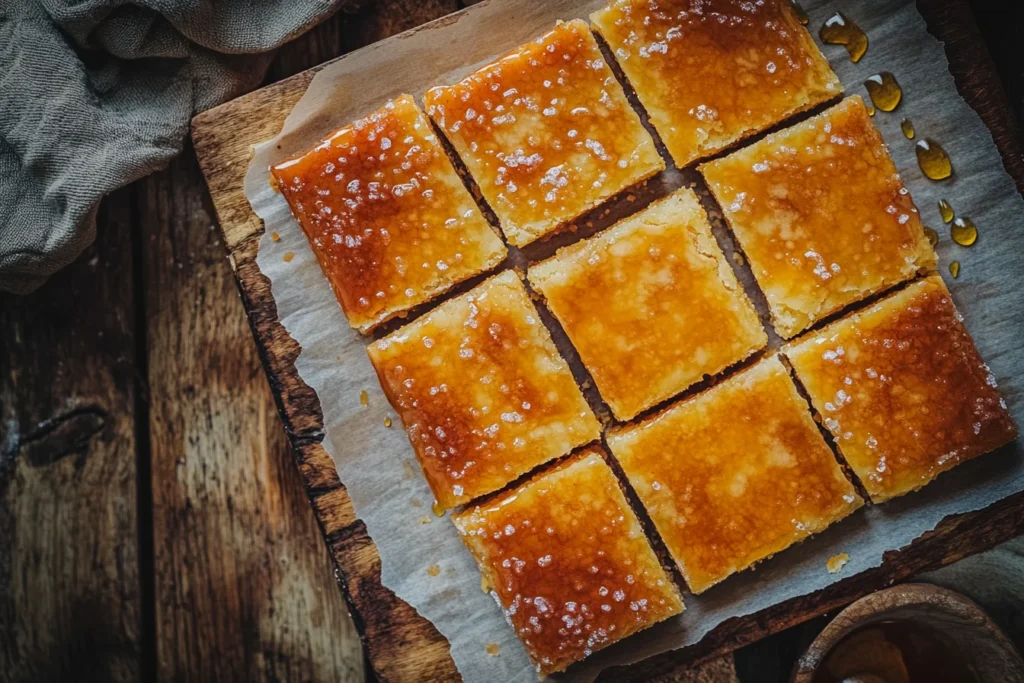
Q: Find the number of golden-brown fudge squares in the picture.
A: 9